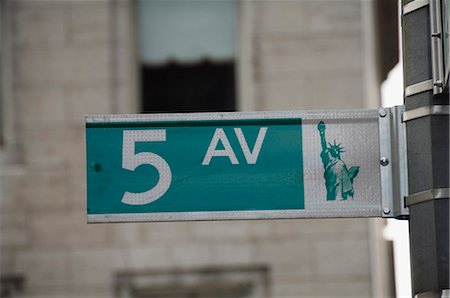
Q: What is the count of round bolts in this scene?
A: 3